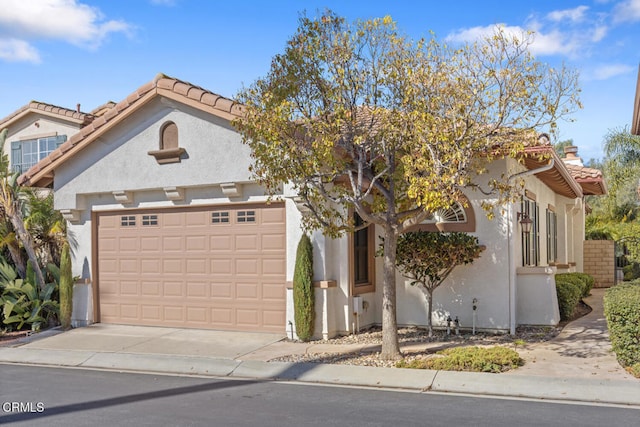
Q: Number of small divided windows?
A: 4